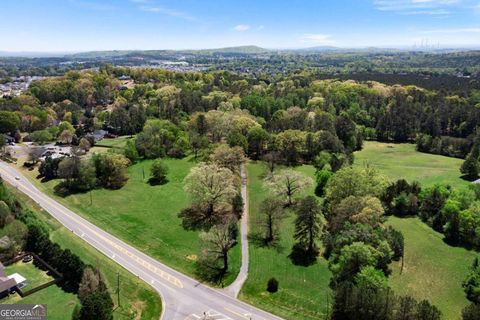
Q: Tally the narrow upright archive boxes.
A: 0